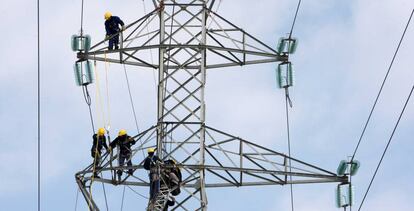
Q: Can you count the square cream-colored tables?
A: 0